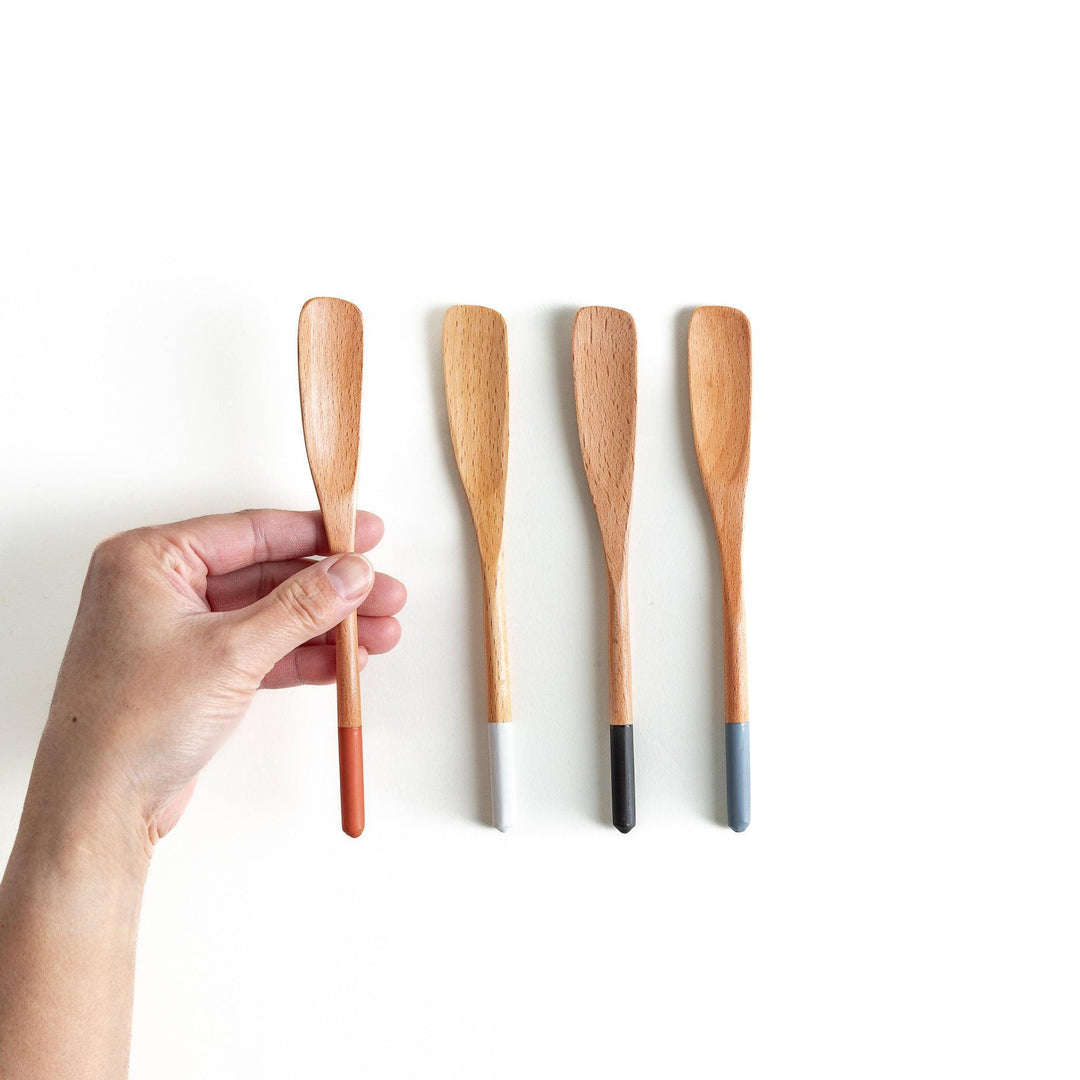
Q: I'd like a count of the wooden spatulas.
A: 4